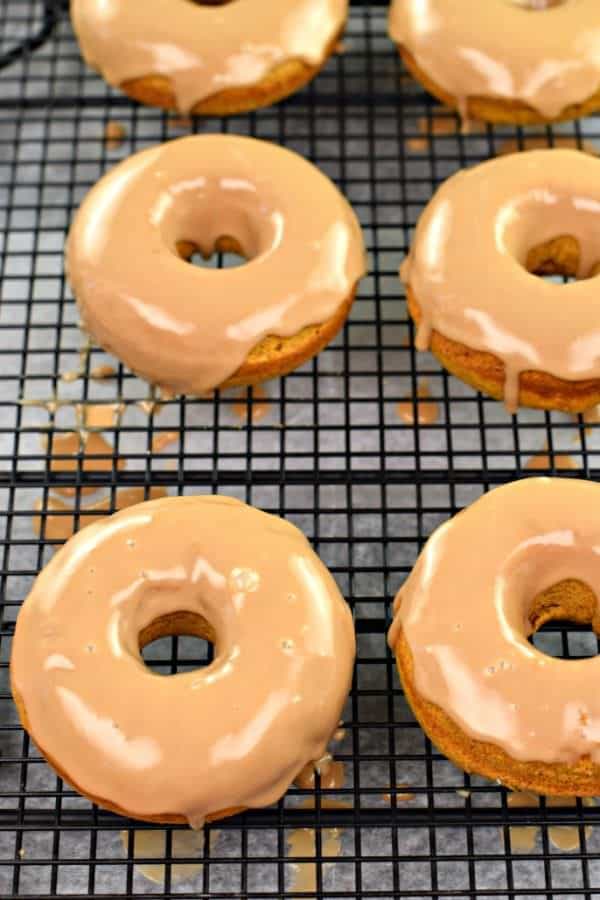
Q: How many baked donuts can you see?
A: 6